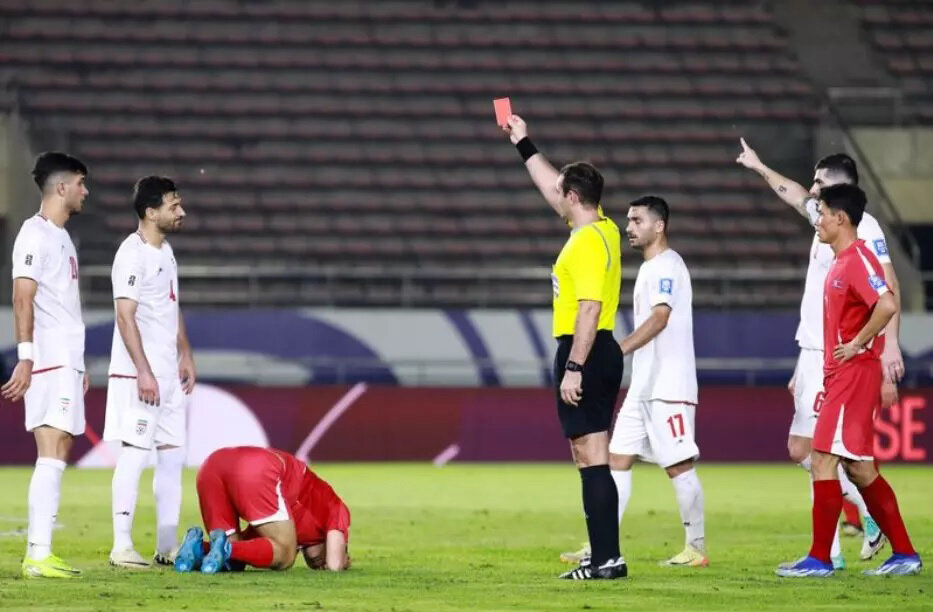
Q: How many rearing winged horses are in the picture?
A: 0